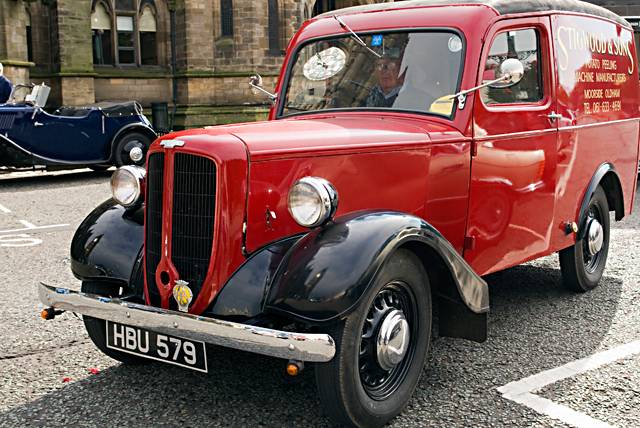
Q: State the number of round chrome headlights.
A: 2